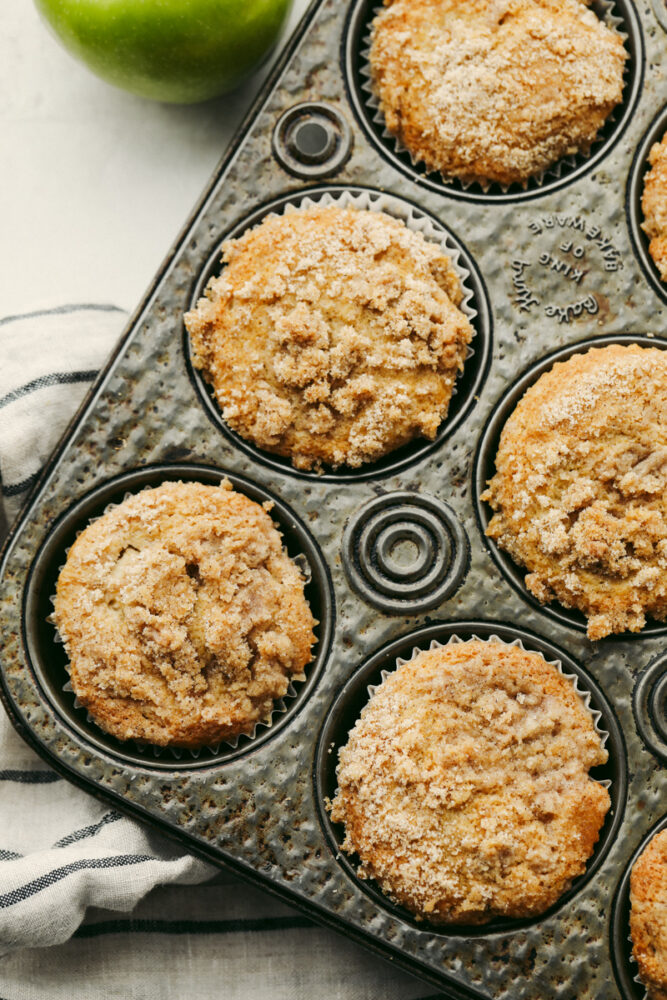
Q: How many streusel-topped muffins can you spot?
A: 7